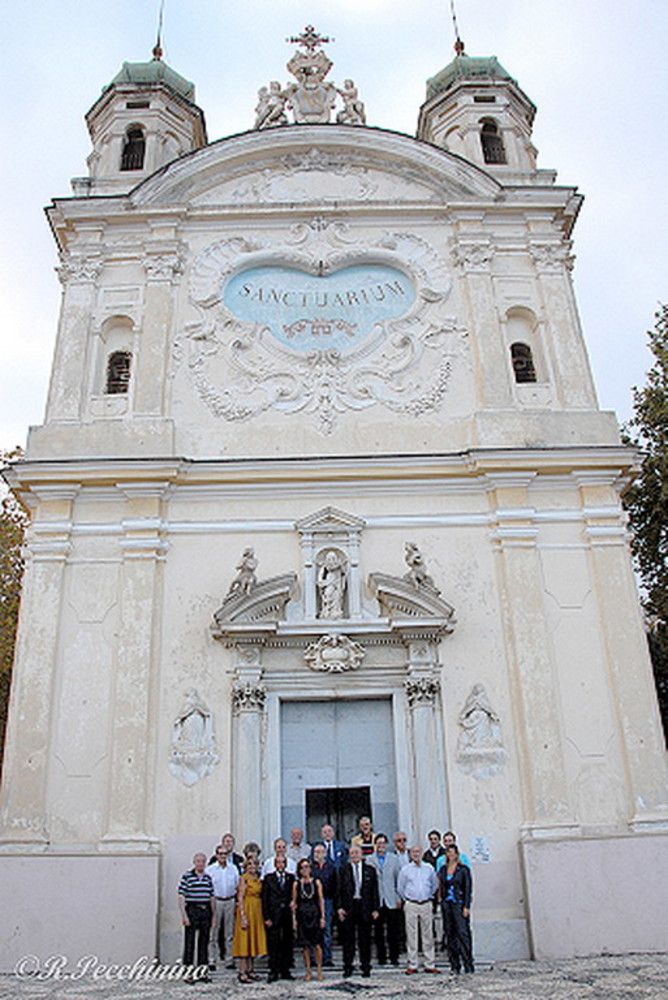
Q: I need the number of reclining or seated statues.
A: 2